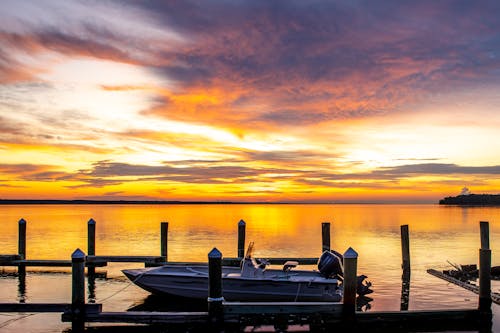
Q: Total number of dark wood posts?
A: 11